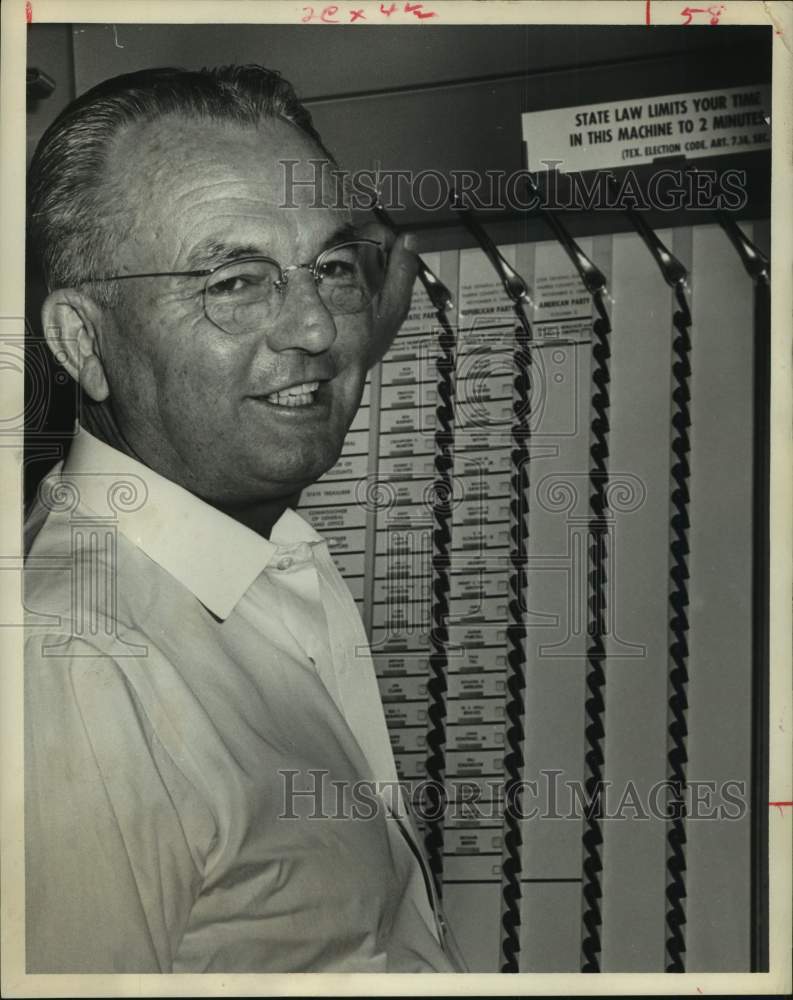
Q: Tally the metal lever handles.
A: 5